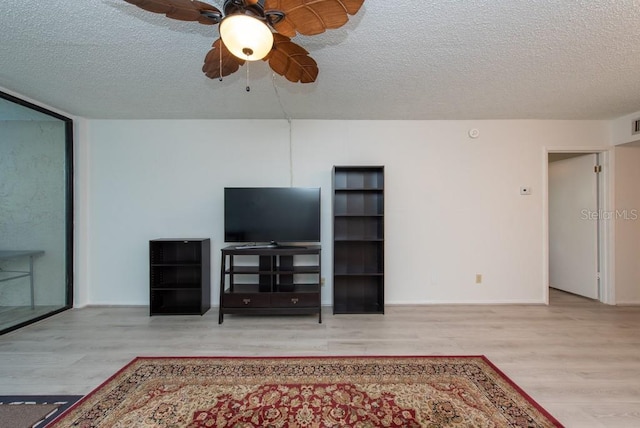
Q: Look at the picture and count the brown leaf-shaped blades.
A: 4